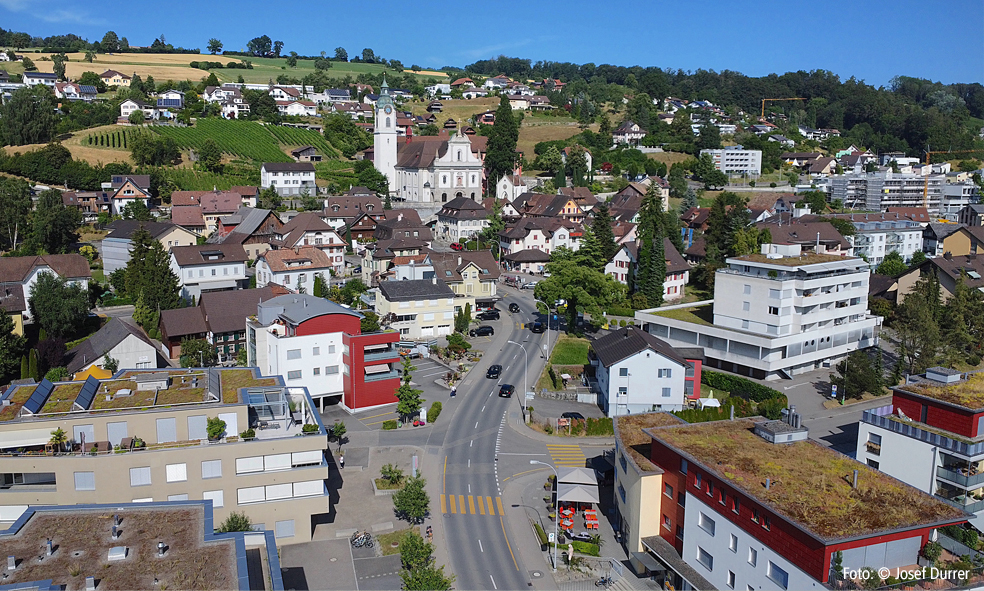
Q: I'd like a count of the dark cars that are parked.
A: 3